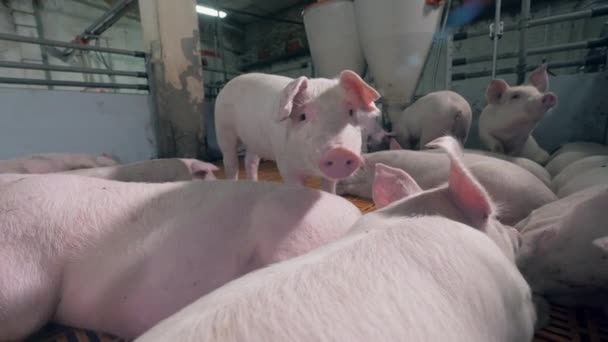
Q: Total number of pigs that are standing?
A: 3